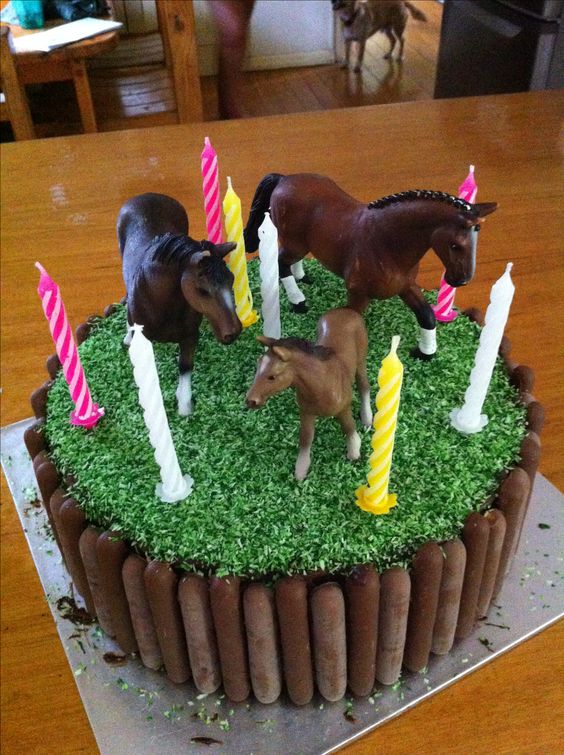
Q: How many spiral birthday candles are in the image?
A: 8